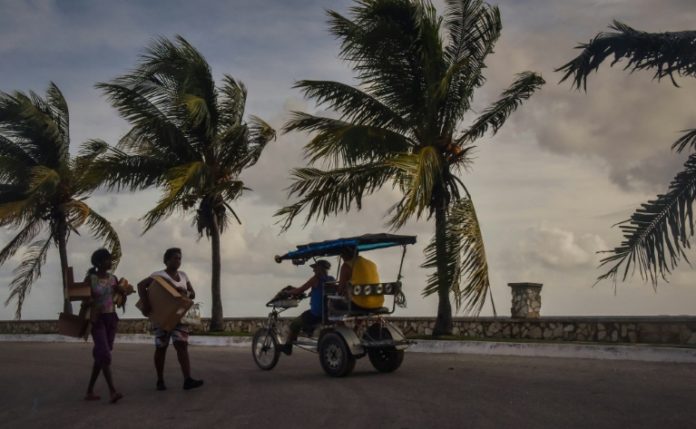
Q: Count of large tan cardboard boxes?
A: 1